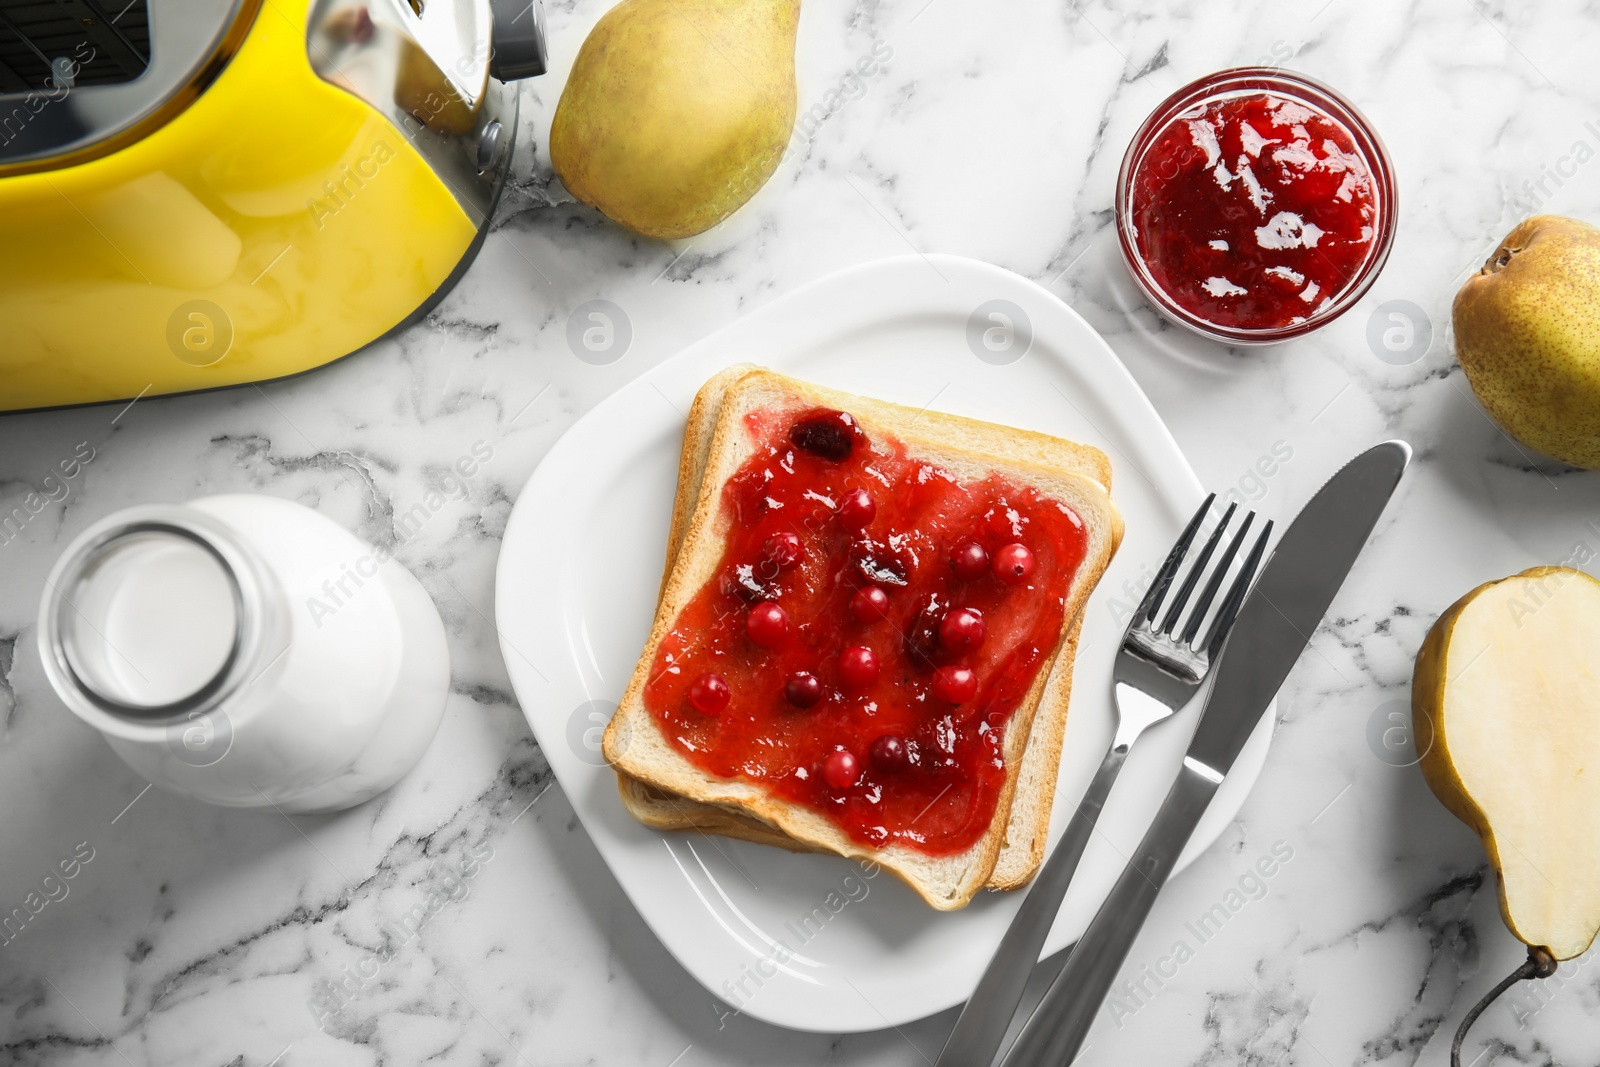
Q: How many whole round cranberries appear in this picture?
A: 13